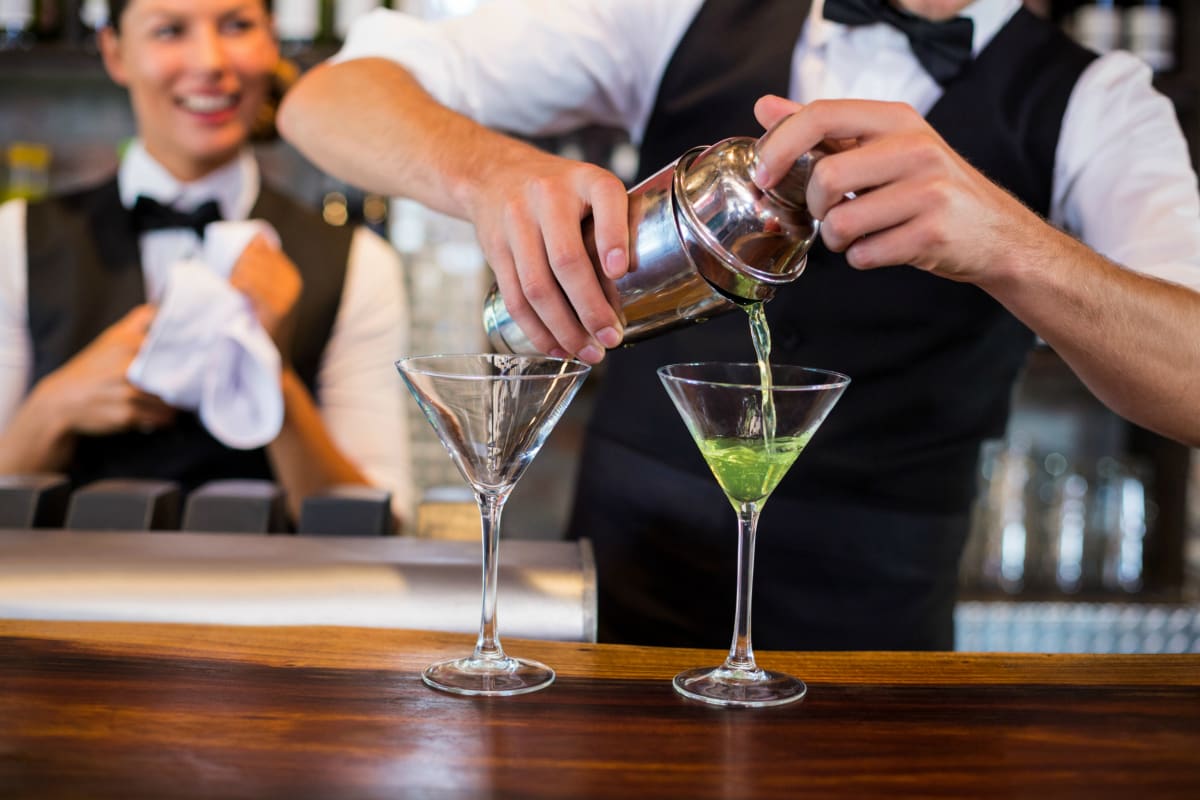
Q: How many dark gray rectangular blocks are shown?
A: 4